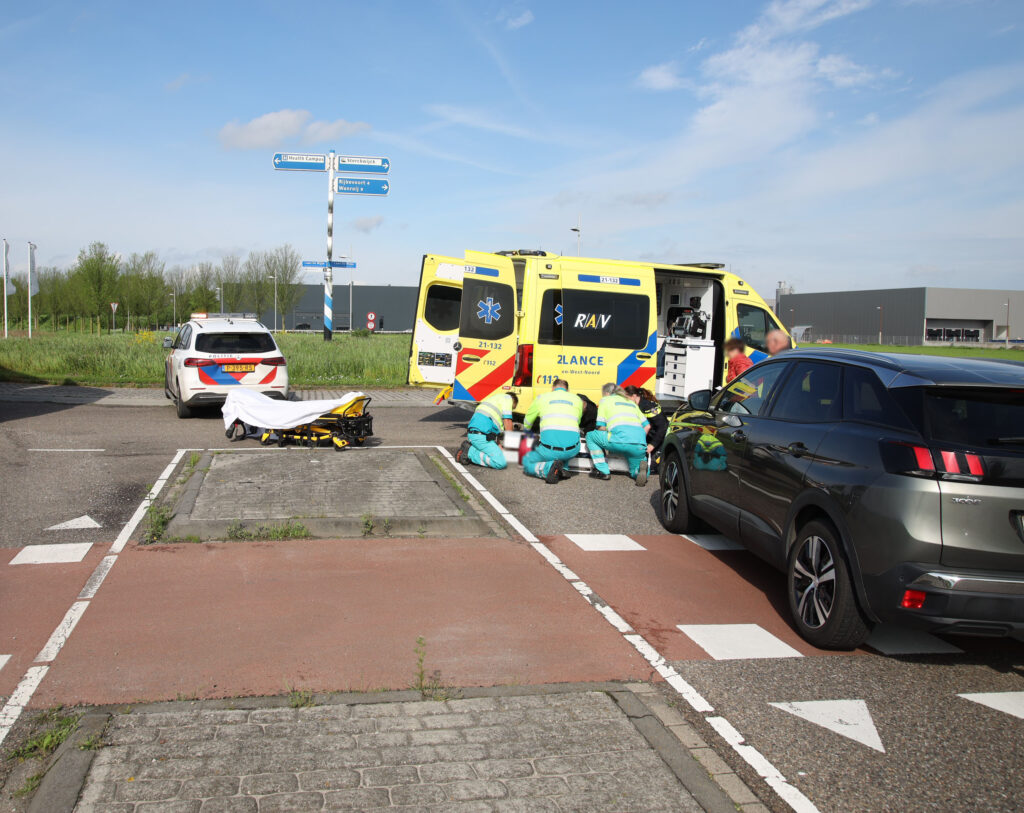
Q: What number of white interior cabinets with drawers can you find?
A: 1